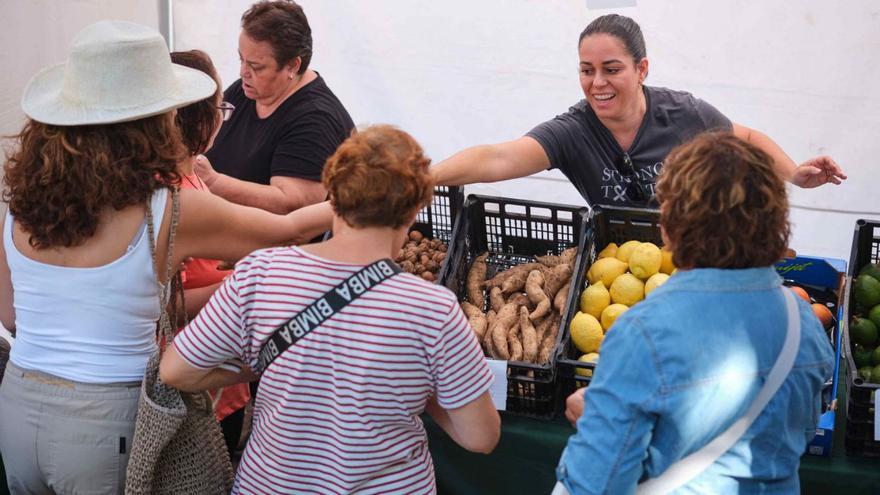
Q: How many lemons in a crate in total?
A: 11